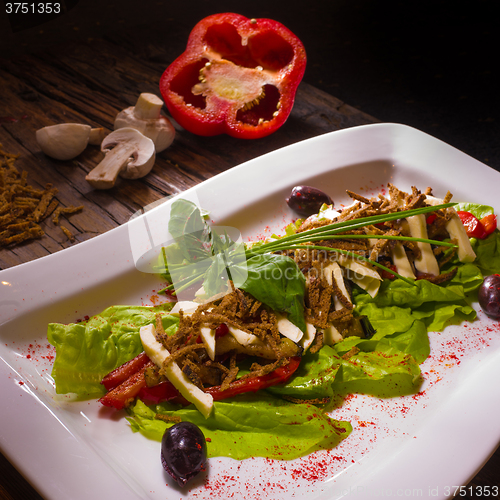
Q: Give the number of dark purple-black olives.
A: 3